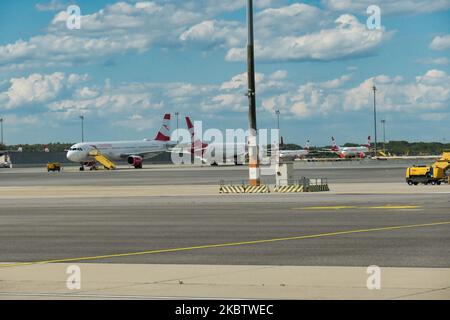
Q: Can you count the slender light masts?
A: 6